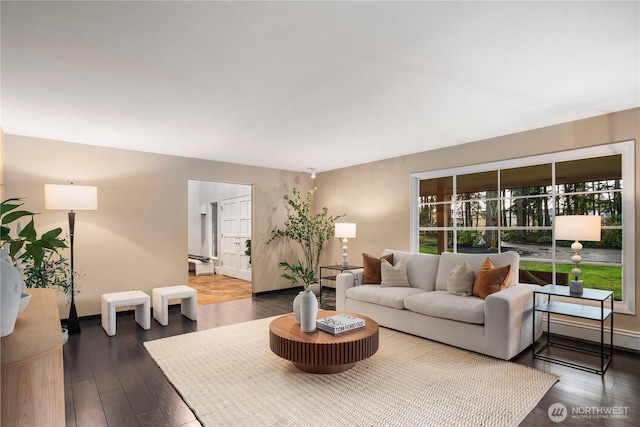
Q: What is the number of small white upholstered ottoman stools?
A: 2